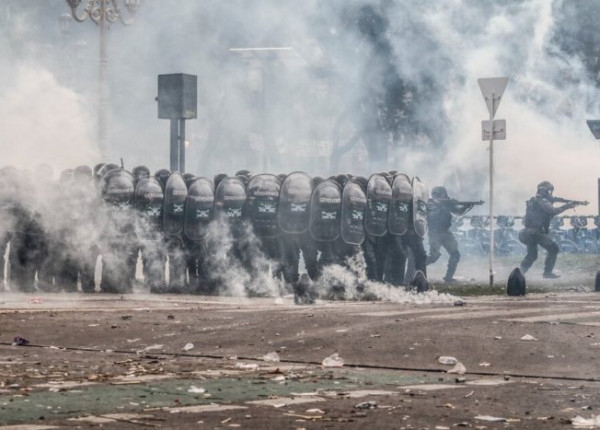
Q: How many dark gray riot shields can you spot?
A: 12